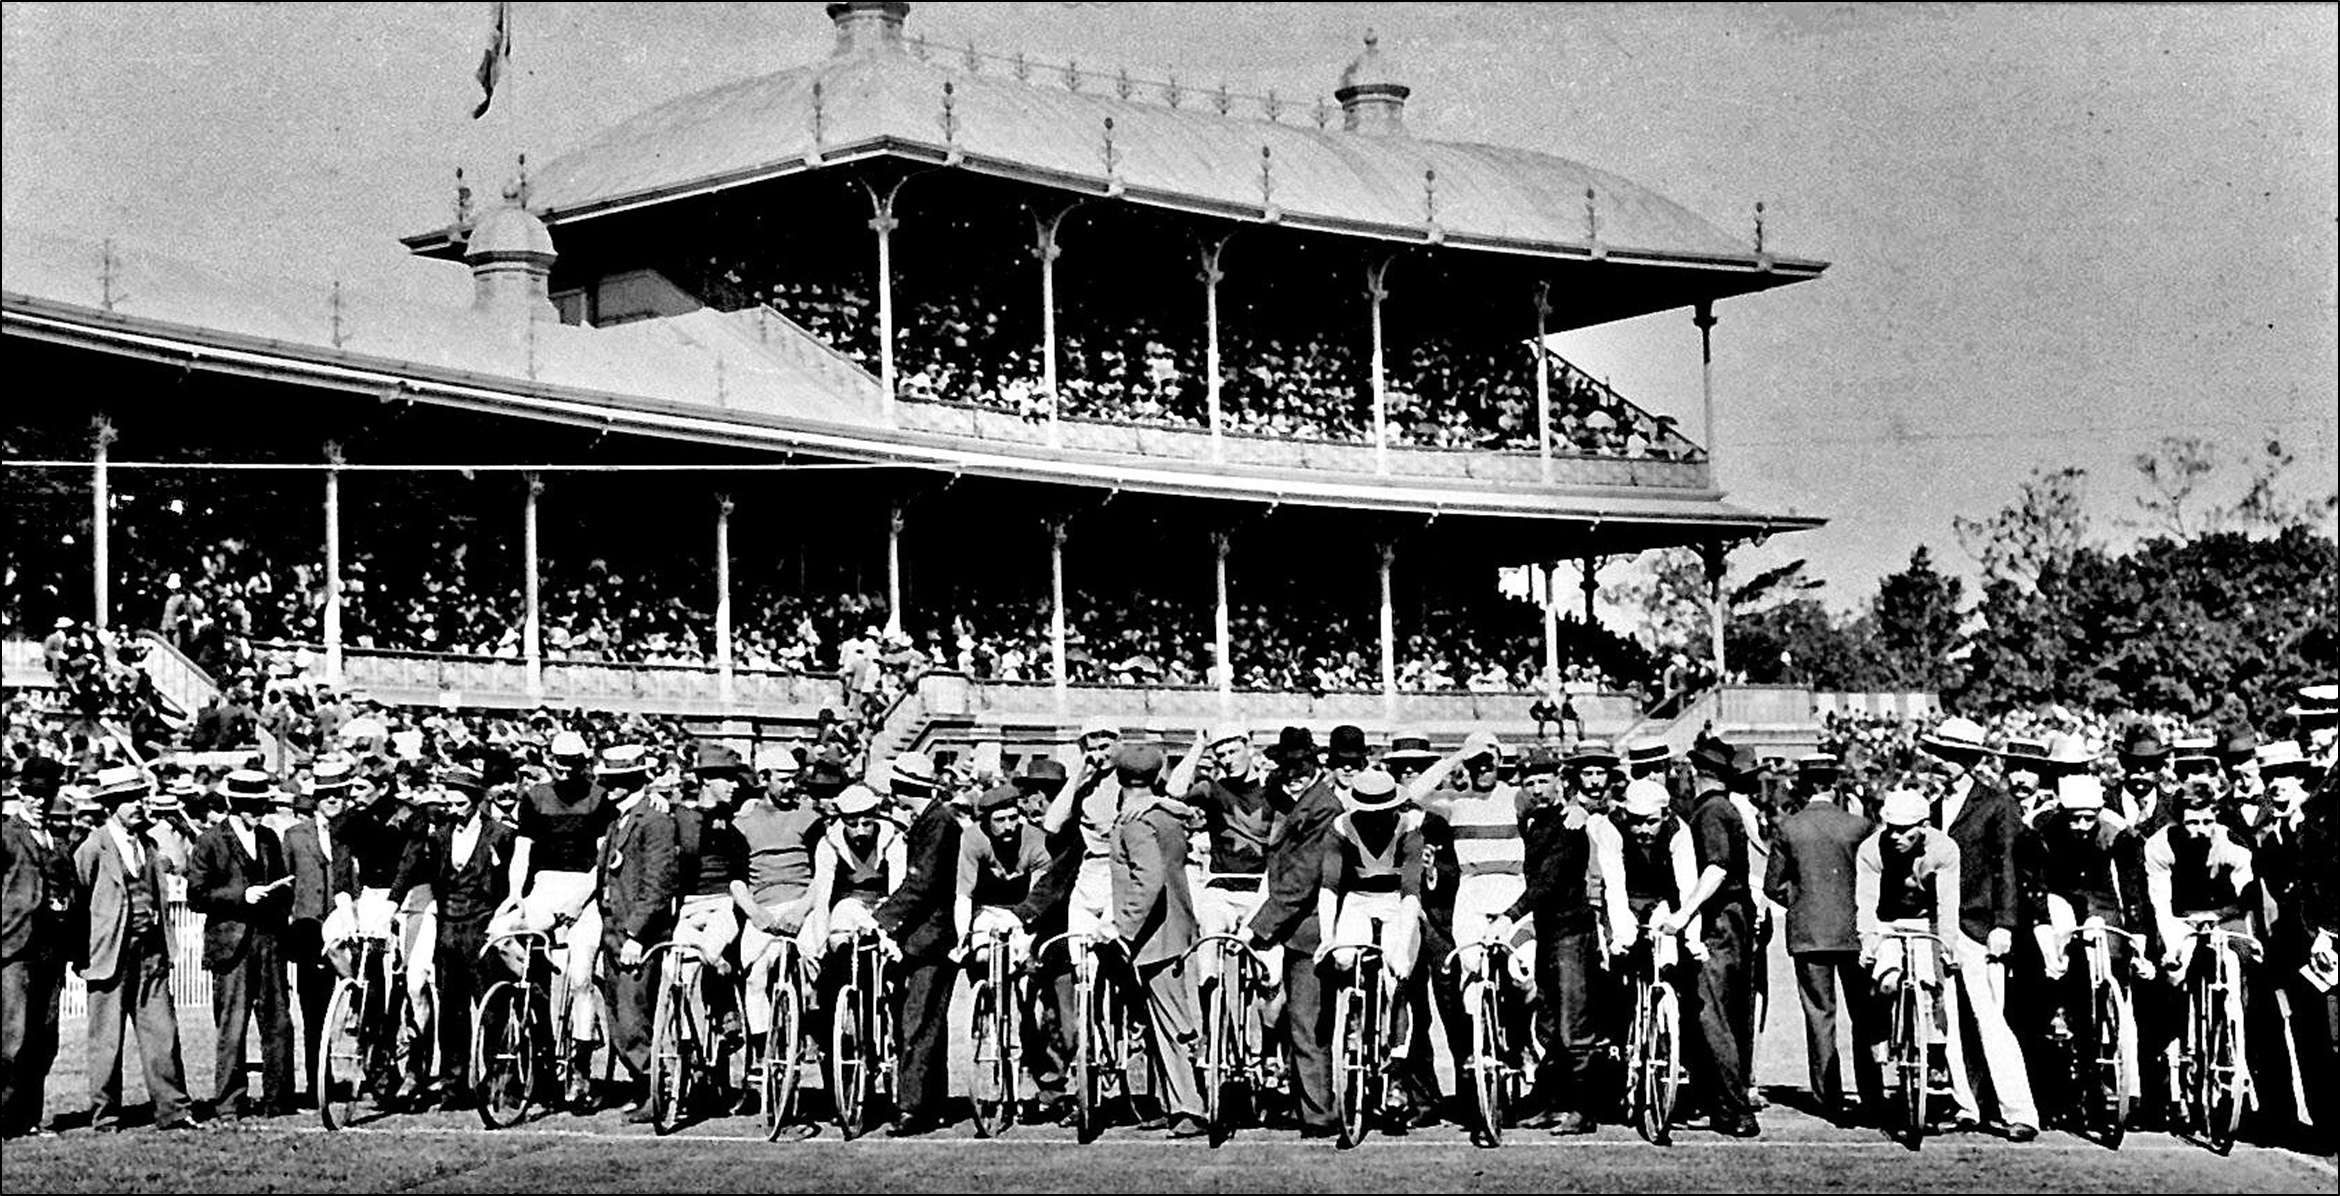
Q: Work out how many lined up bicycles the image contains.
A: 14